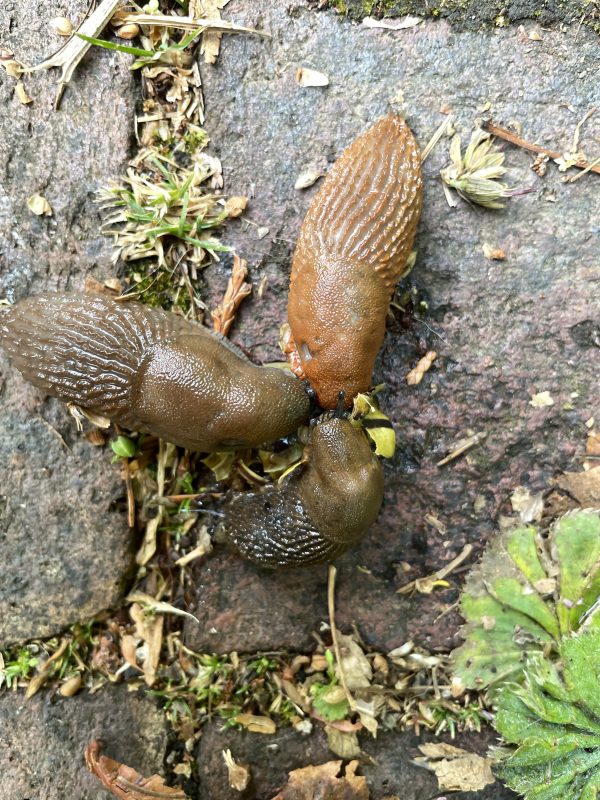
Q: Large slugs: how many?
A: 3